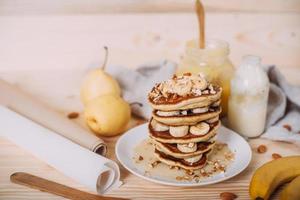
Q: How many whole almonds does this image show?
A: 5